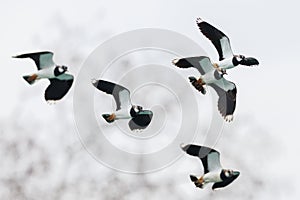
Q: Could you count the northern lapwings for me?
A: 5